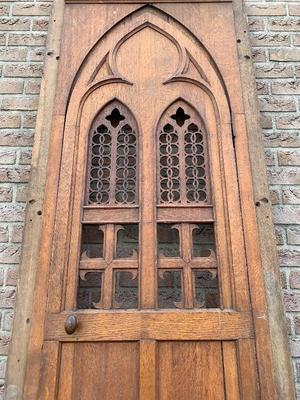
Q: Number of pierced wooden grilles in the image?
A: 2